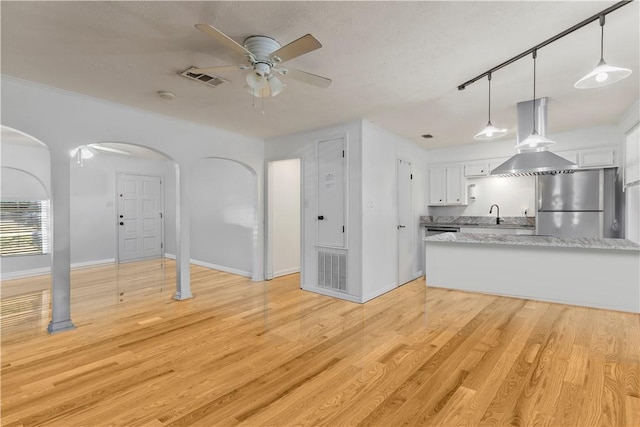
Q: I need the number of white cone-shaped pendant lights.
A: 3